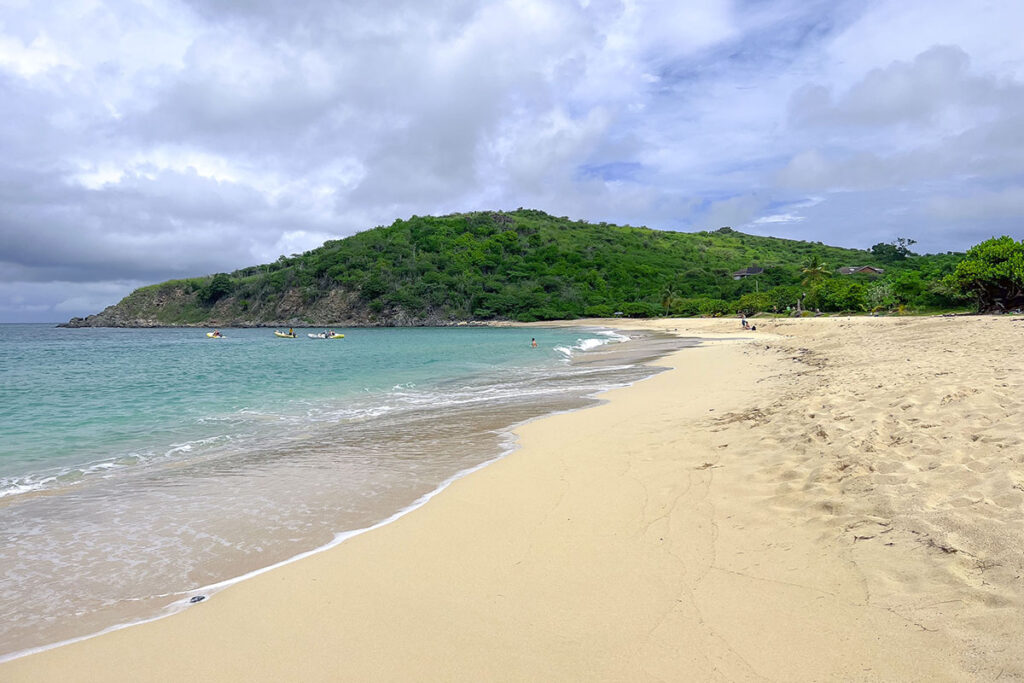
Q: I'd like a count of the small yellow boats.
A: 3